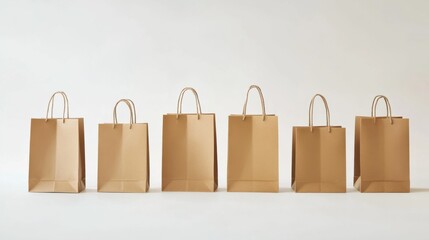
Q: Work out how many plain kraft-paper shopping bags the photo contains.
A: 6